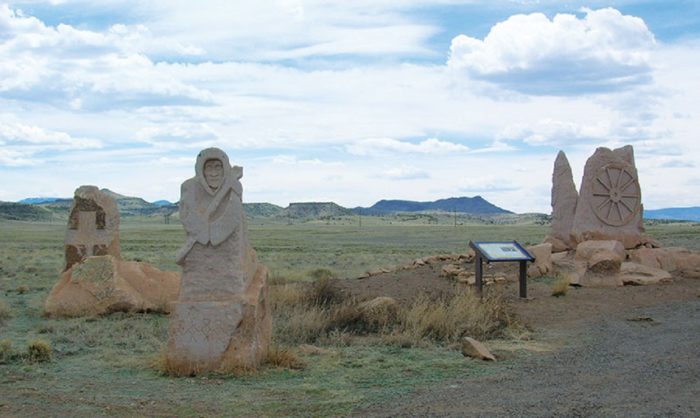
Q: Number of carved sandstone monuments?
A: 3